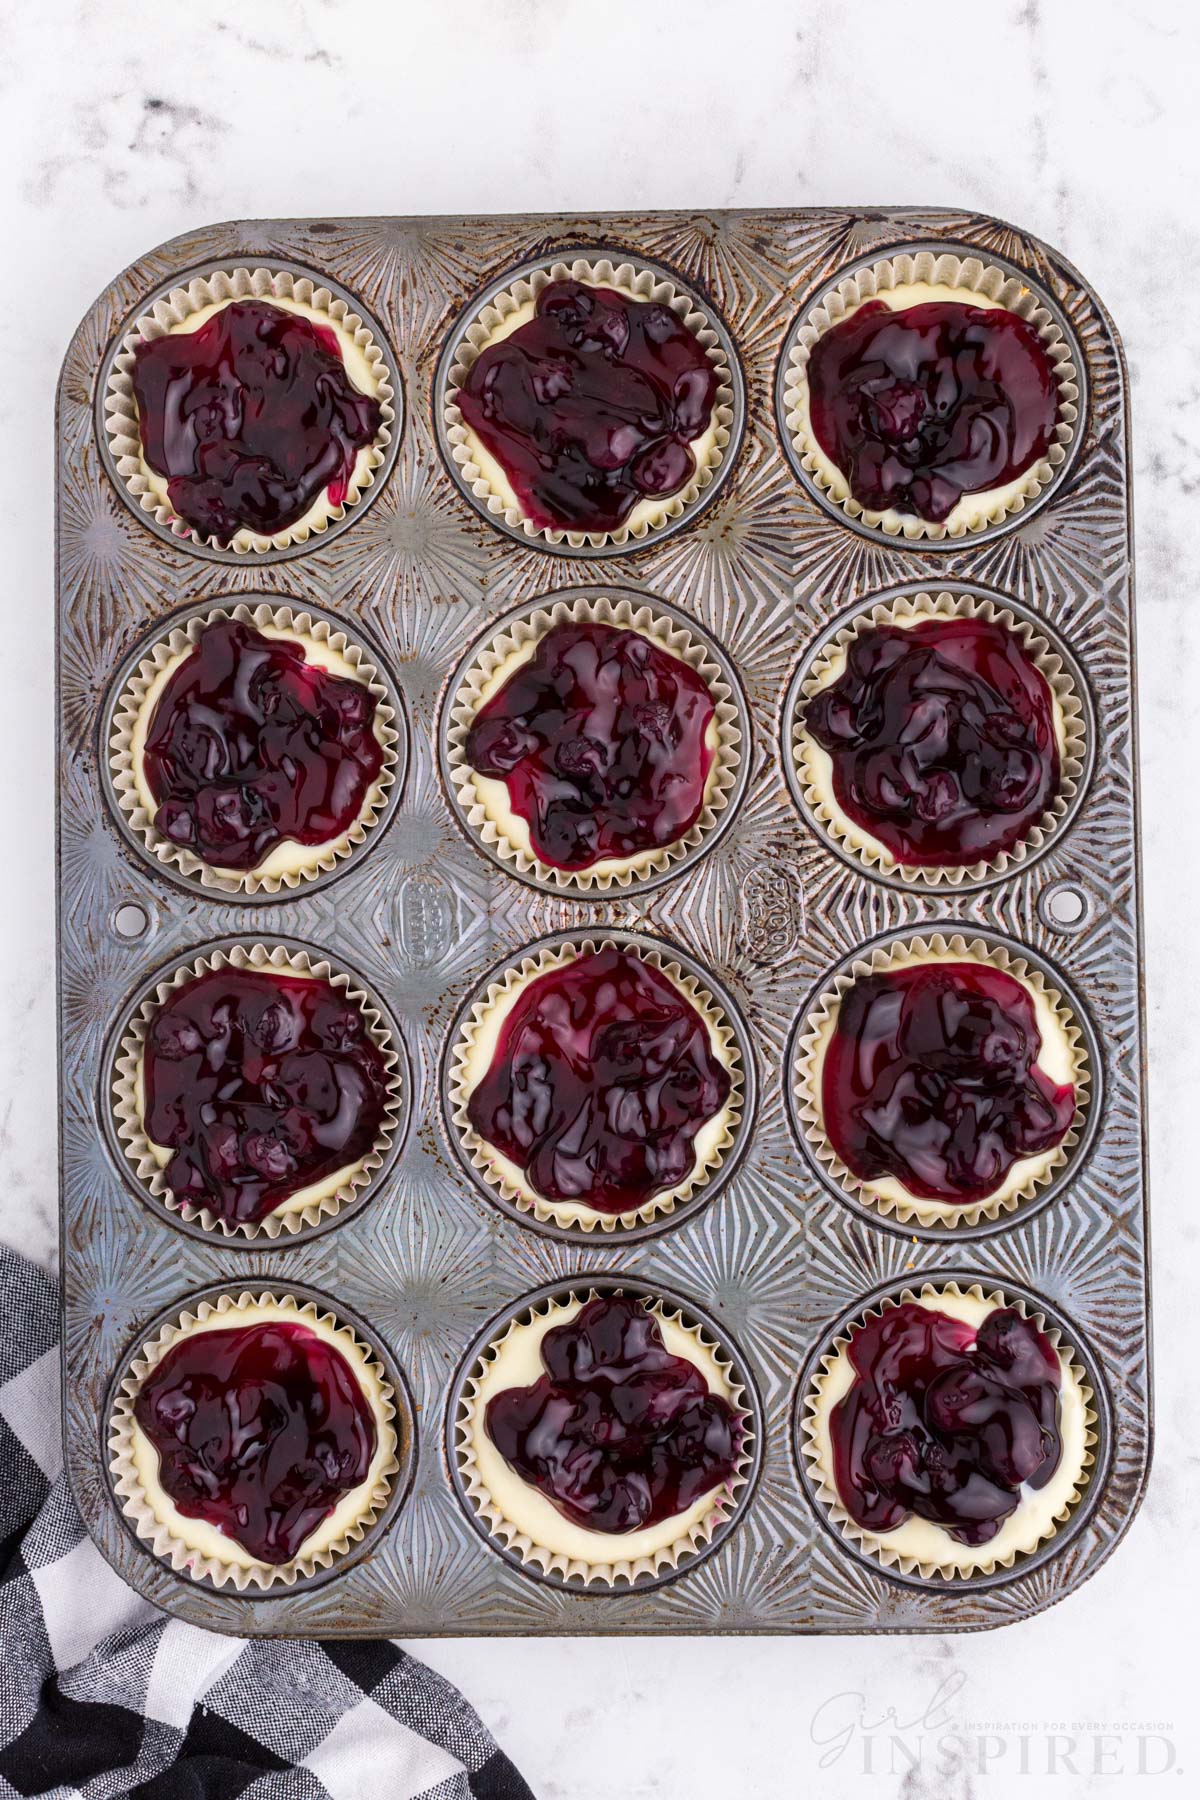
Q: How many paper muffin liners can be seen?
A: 12